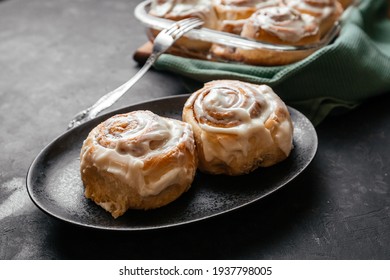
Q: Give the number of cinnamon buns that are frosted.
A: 6